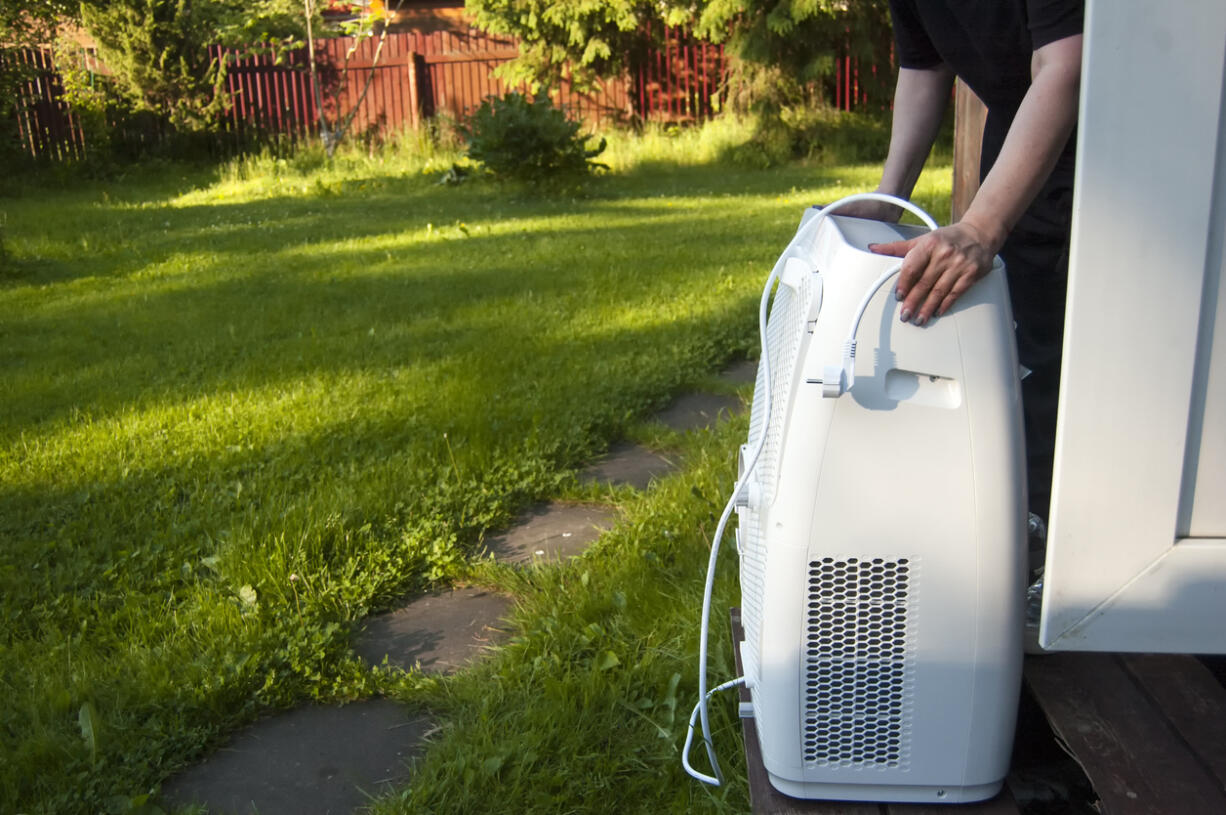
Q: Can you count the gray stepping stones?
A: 6